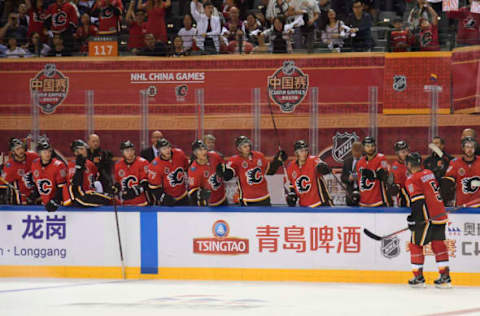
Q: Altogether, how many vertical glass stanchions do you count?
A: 8